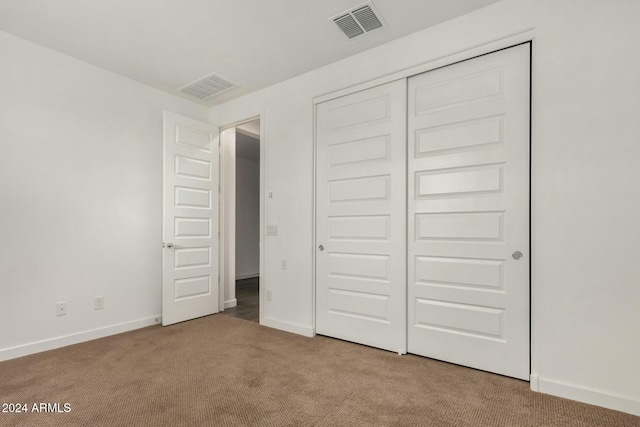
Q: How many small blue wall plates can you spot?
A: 0